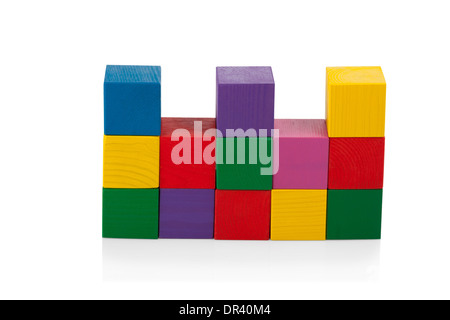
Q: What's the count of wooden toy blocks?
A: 13